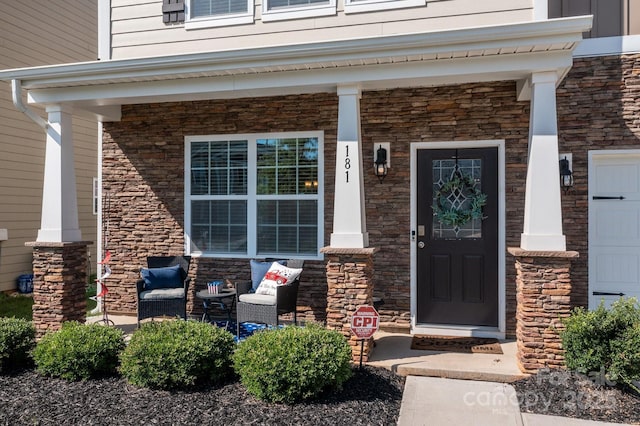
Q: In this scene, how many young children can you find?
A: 0